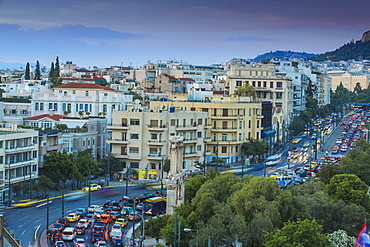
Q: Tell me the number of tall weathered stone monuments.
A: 1